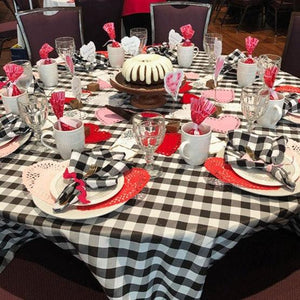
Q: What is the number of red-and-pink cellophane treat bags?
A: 8